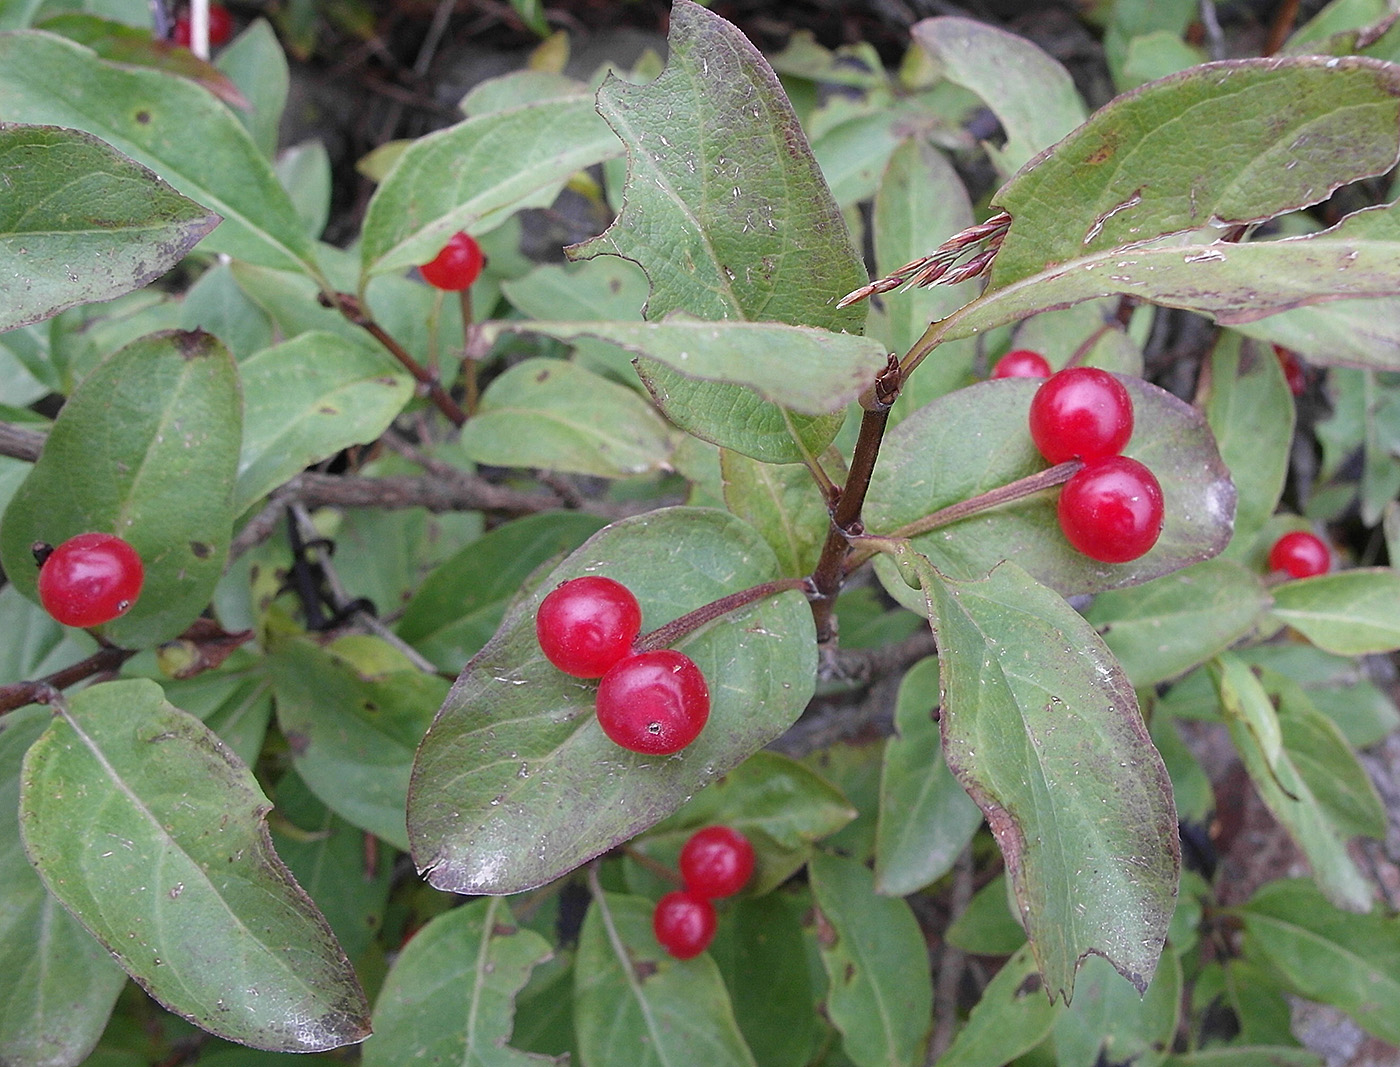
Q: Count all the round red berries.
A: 12